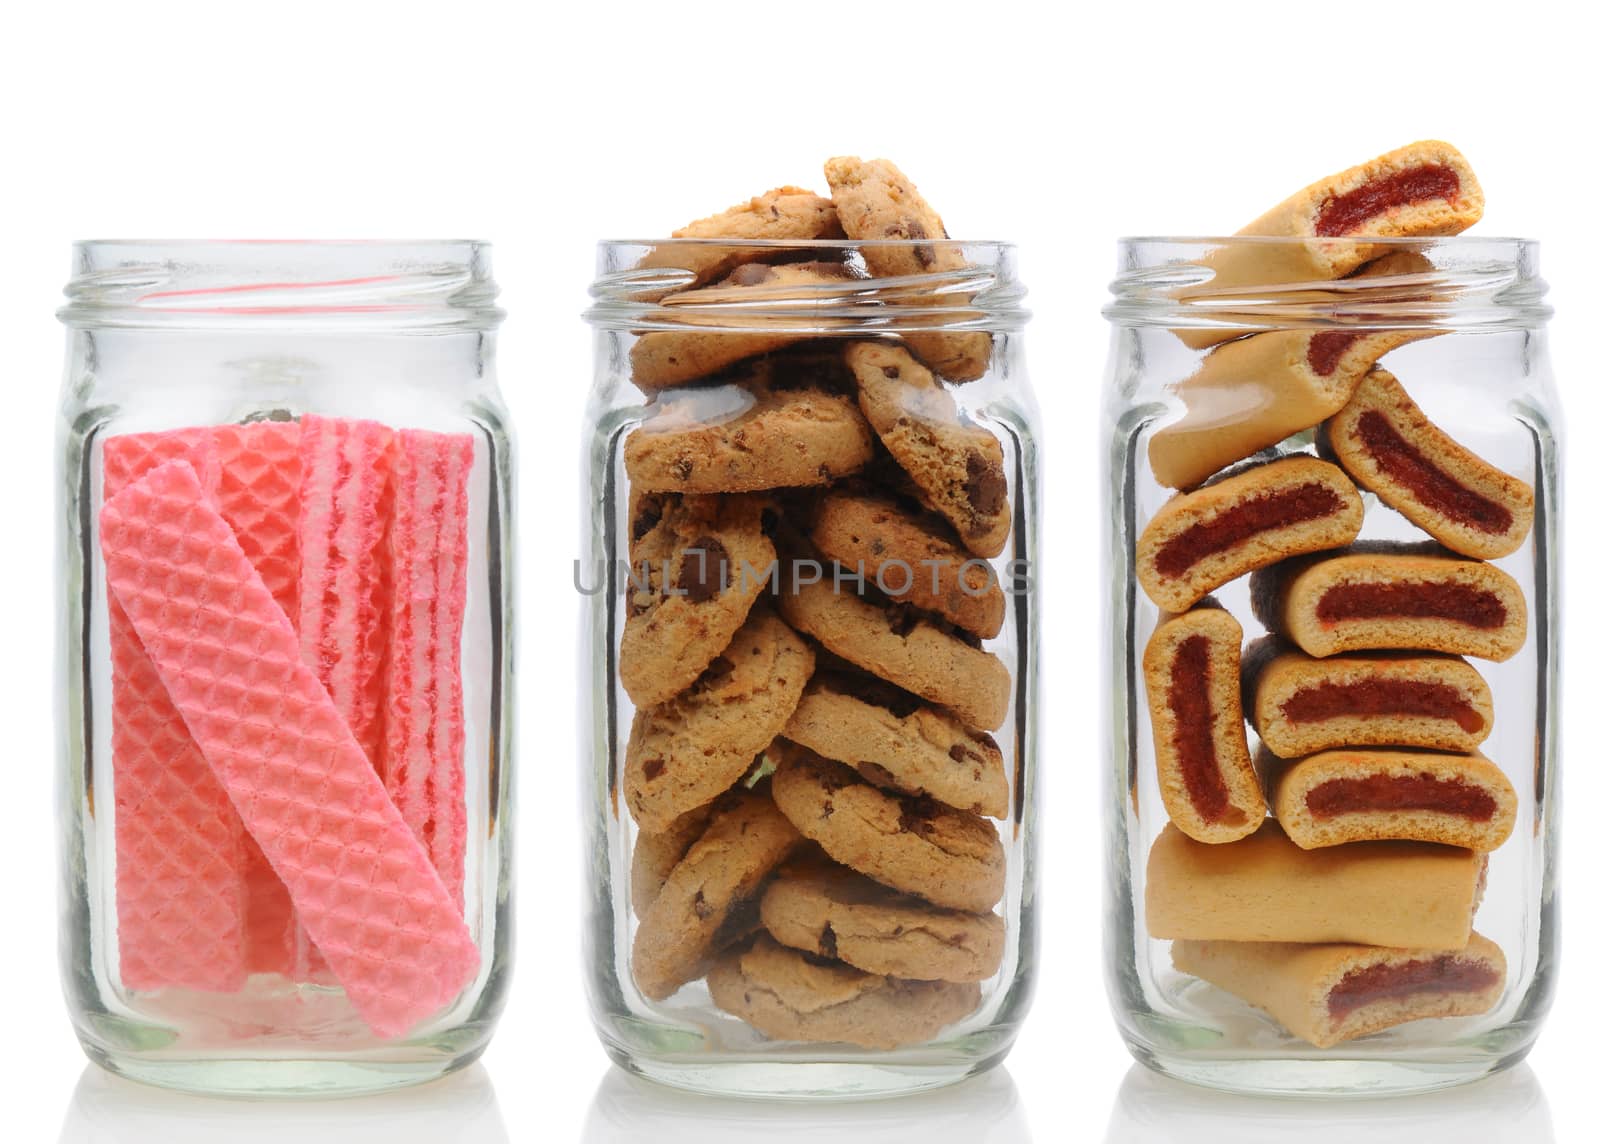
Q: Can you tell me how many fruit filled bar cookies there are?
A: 10